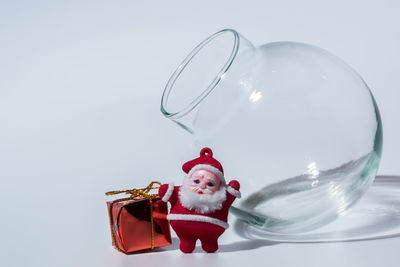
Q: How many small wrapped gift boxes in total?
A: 1